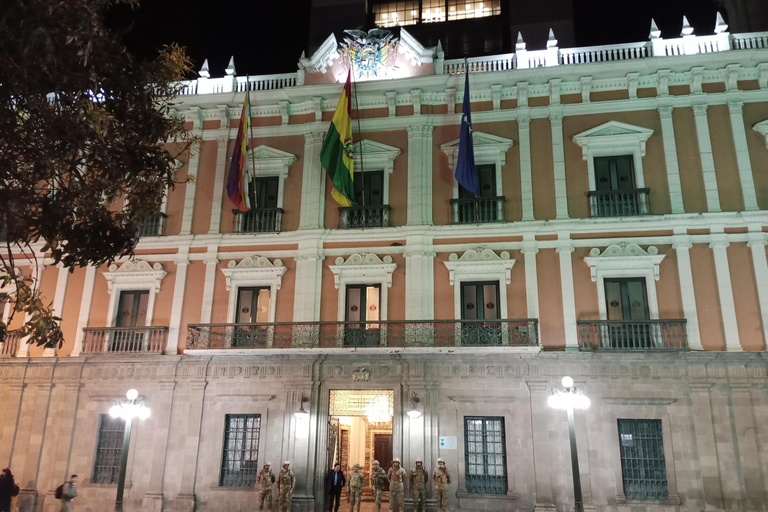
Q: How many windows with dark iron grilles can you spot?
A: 4